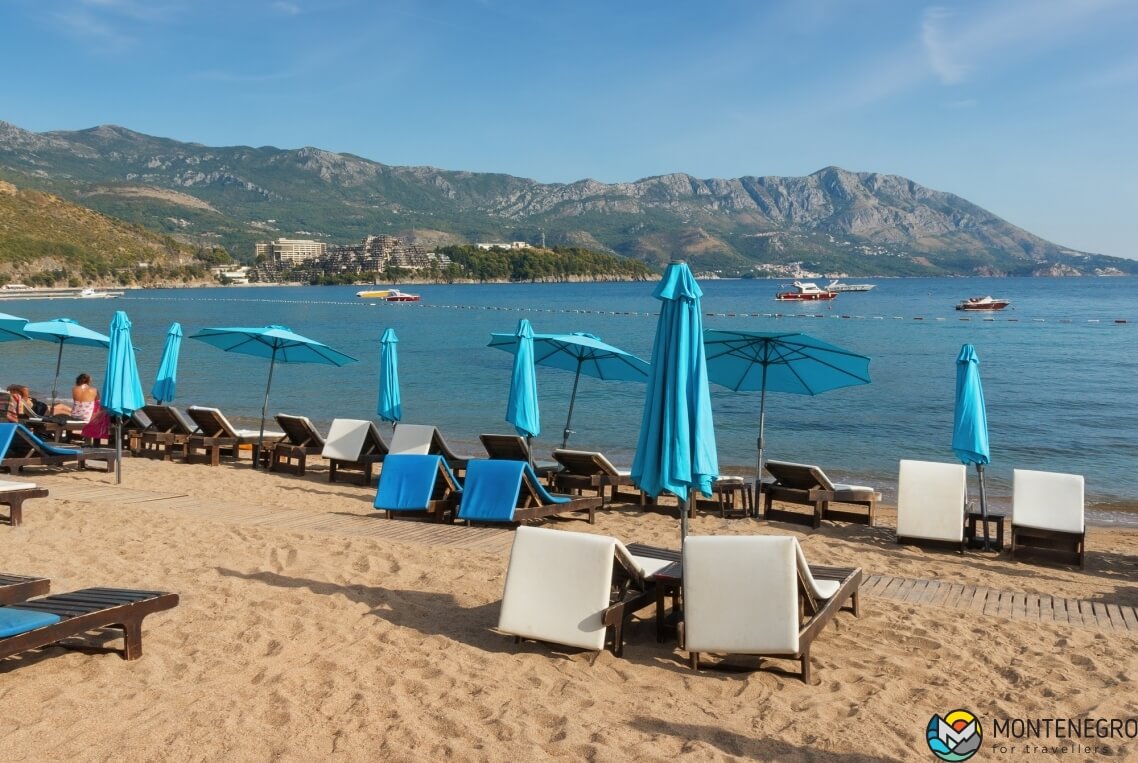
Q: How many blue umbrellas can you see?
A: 11